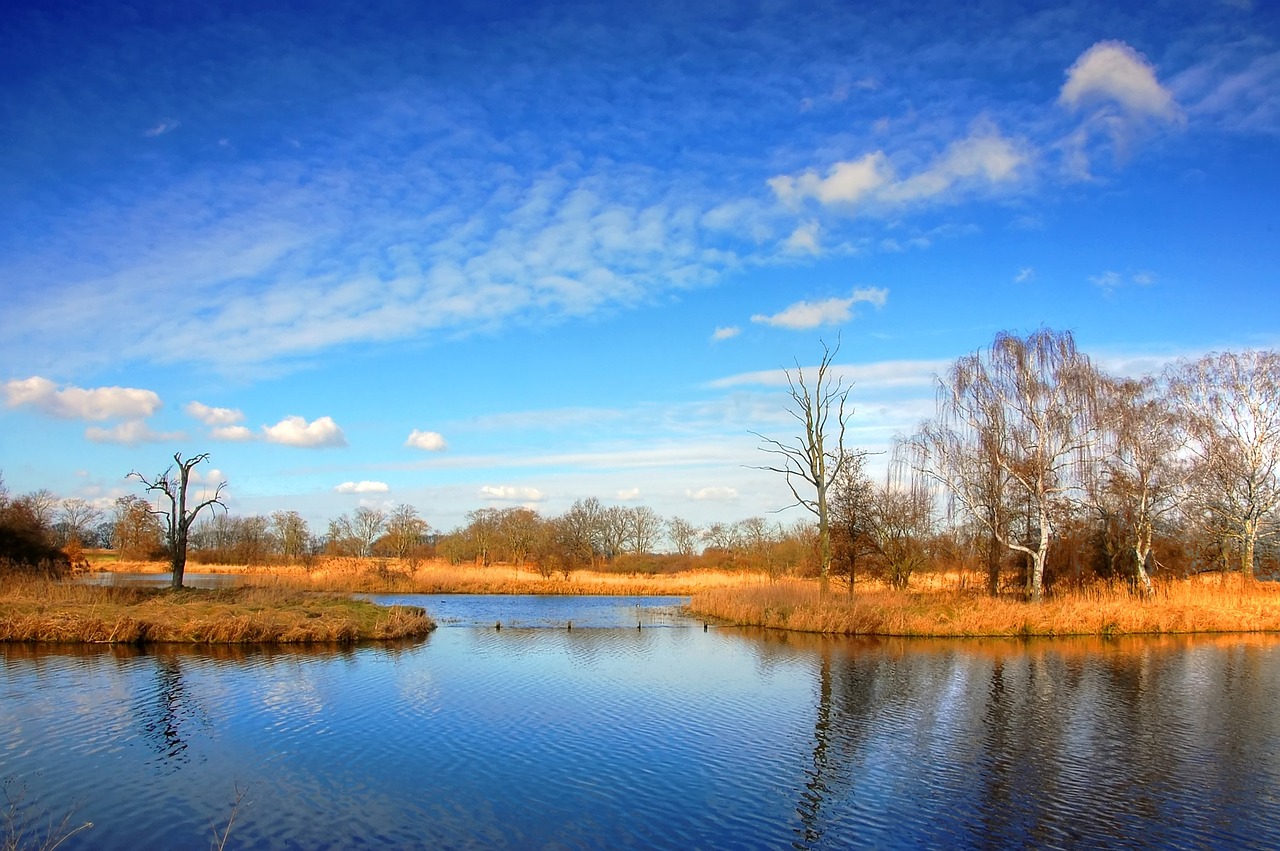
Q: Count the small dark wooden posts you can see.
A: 4